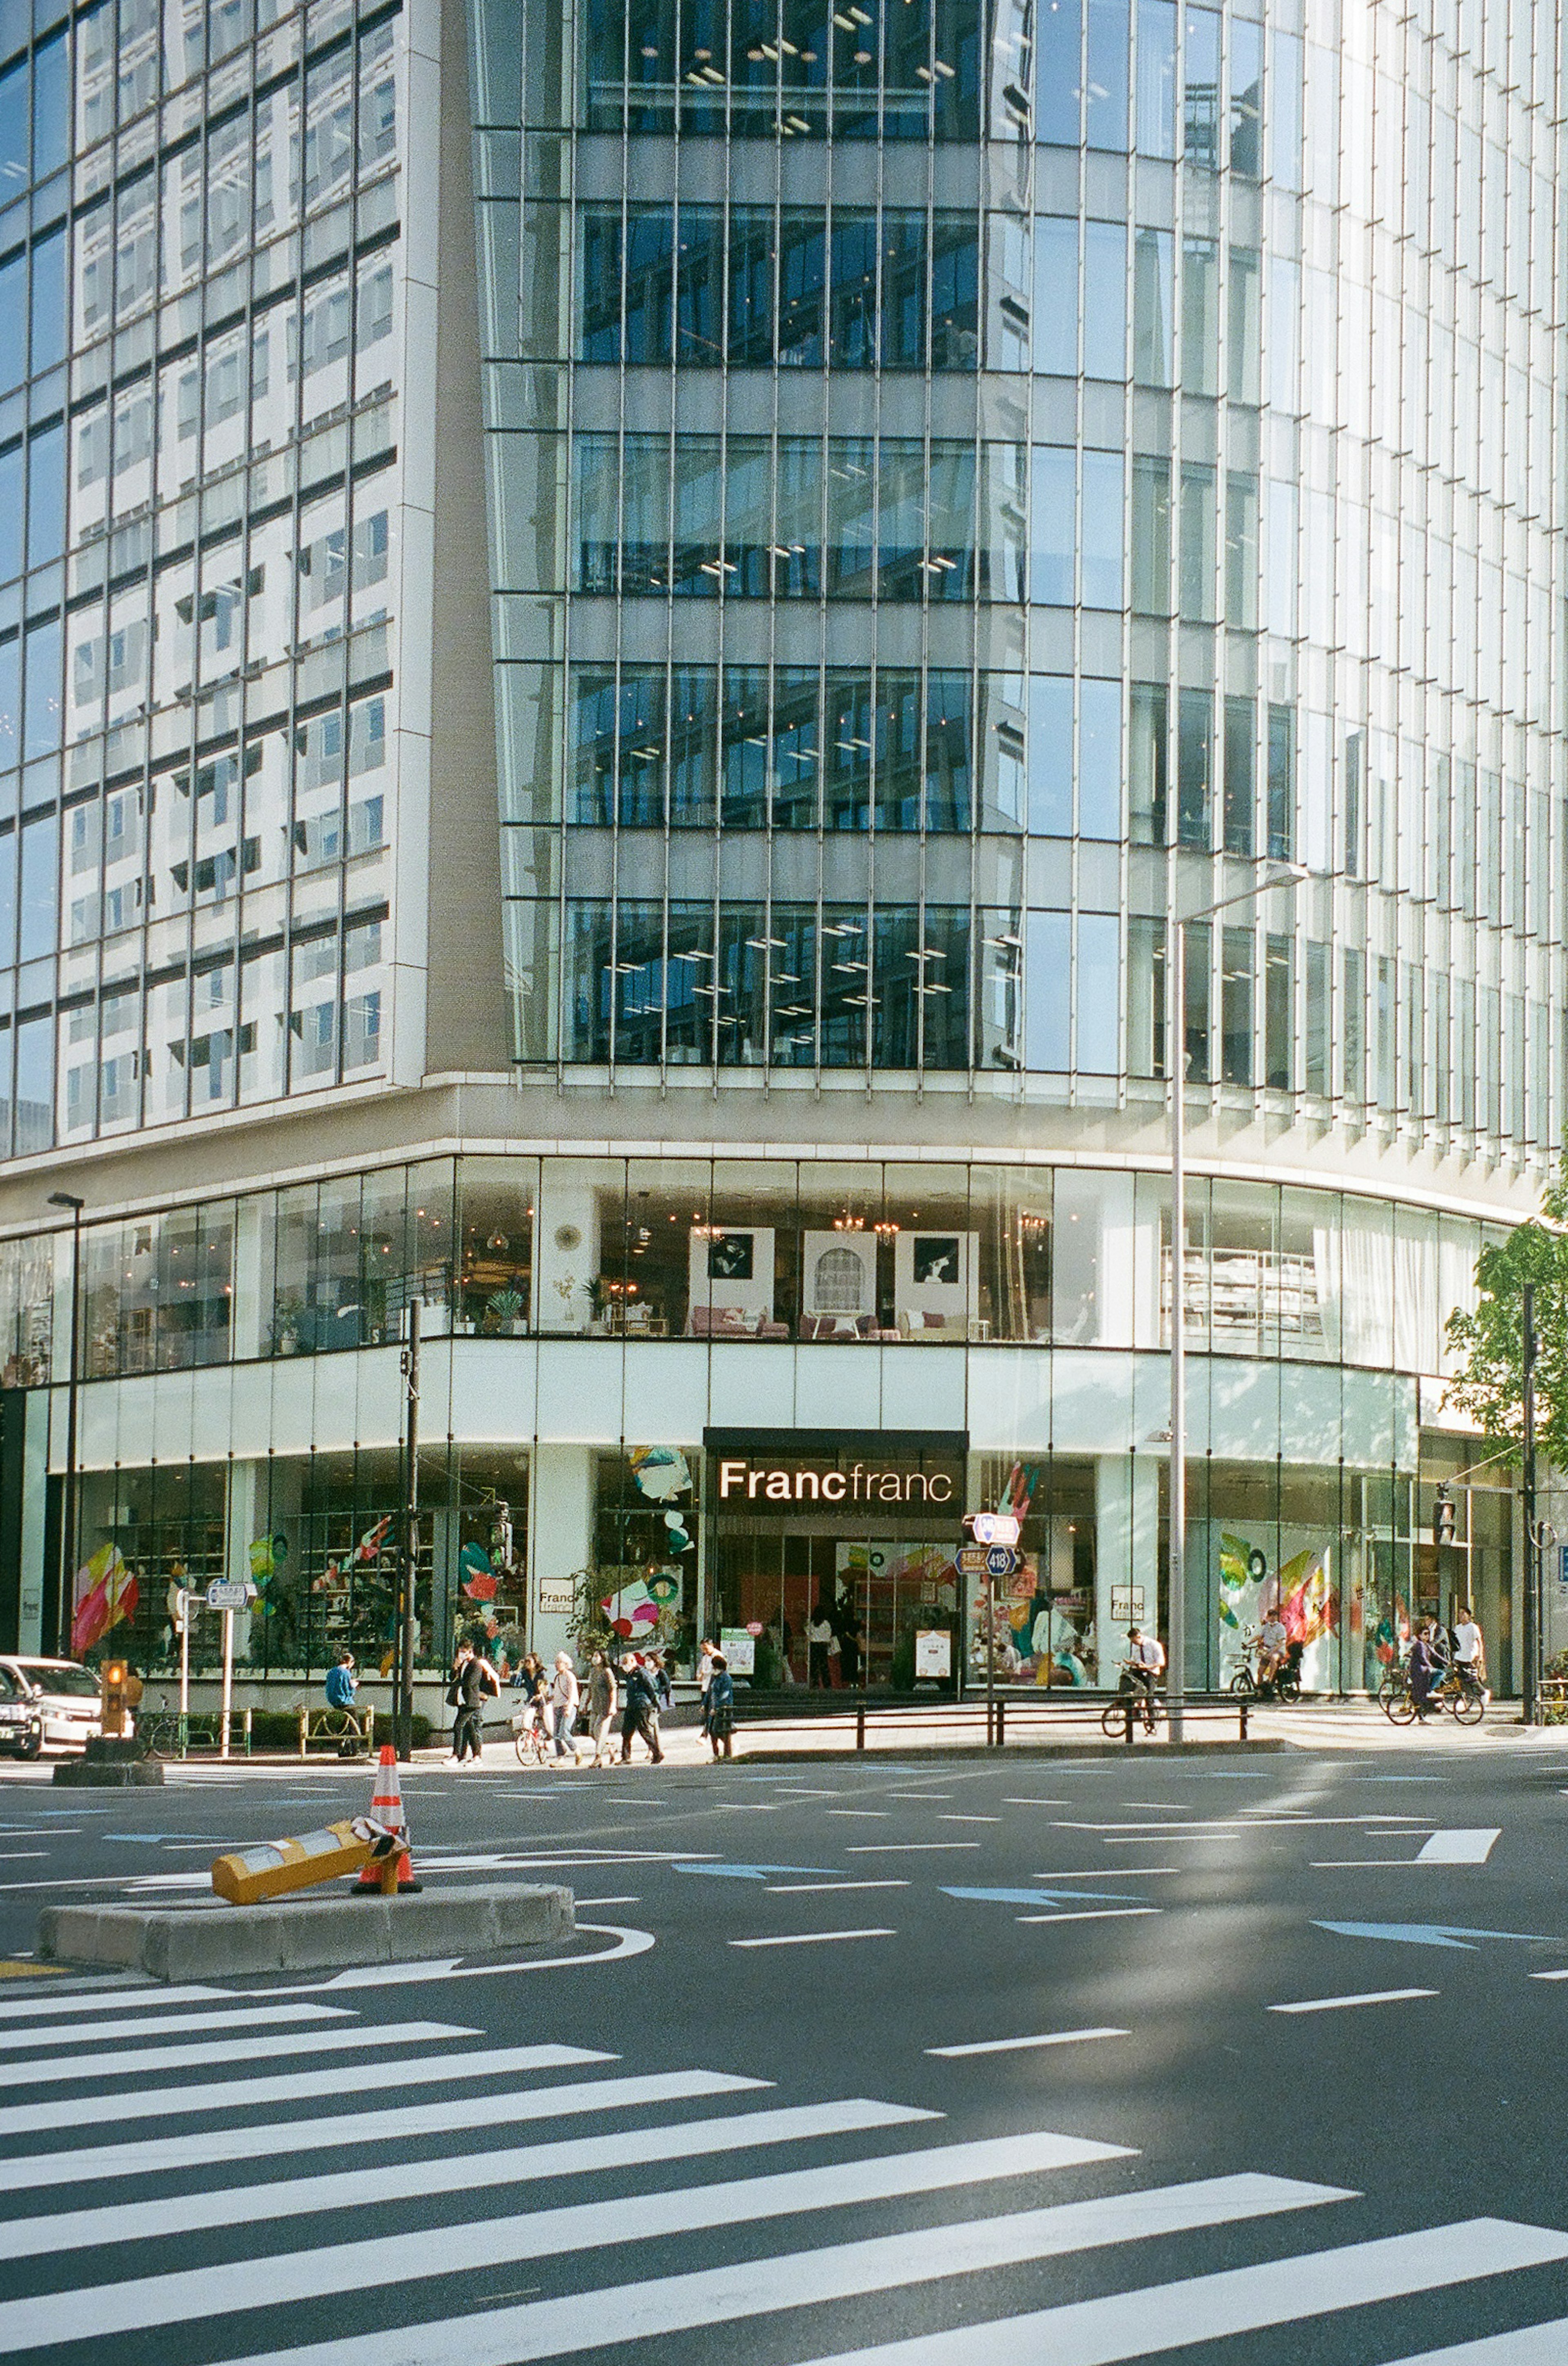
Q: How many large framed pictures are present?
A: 2